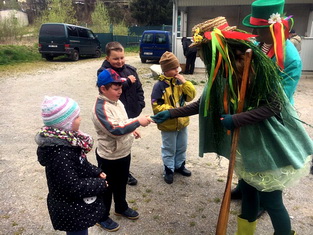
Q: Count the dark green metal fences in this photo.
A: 1